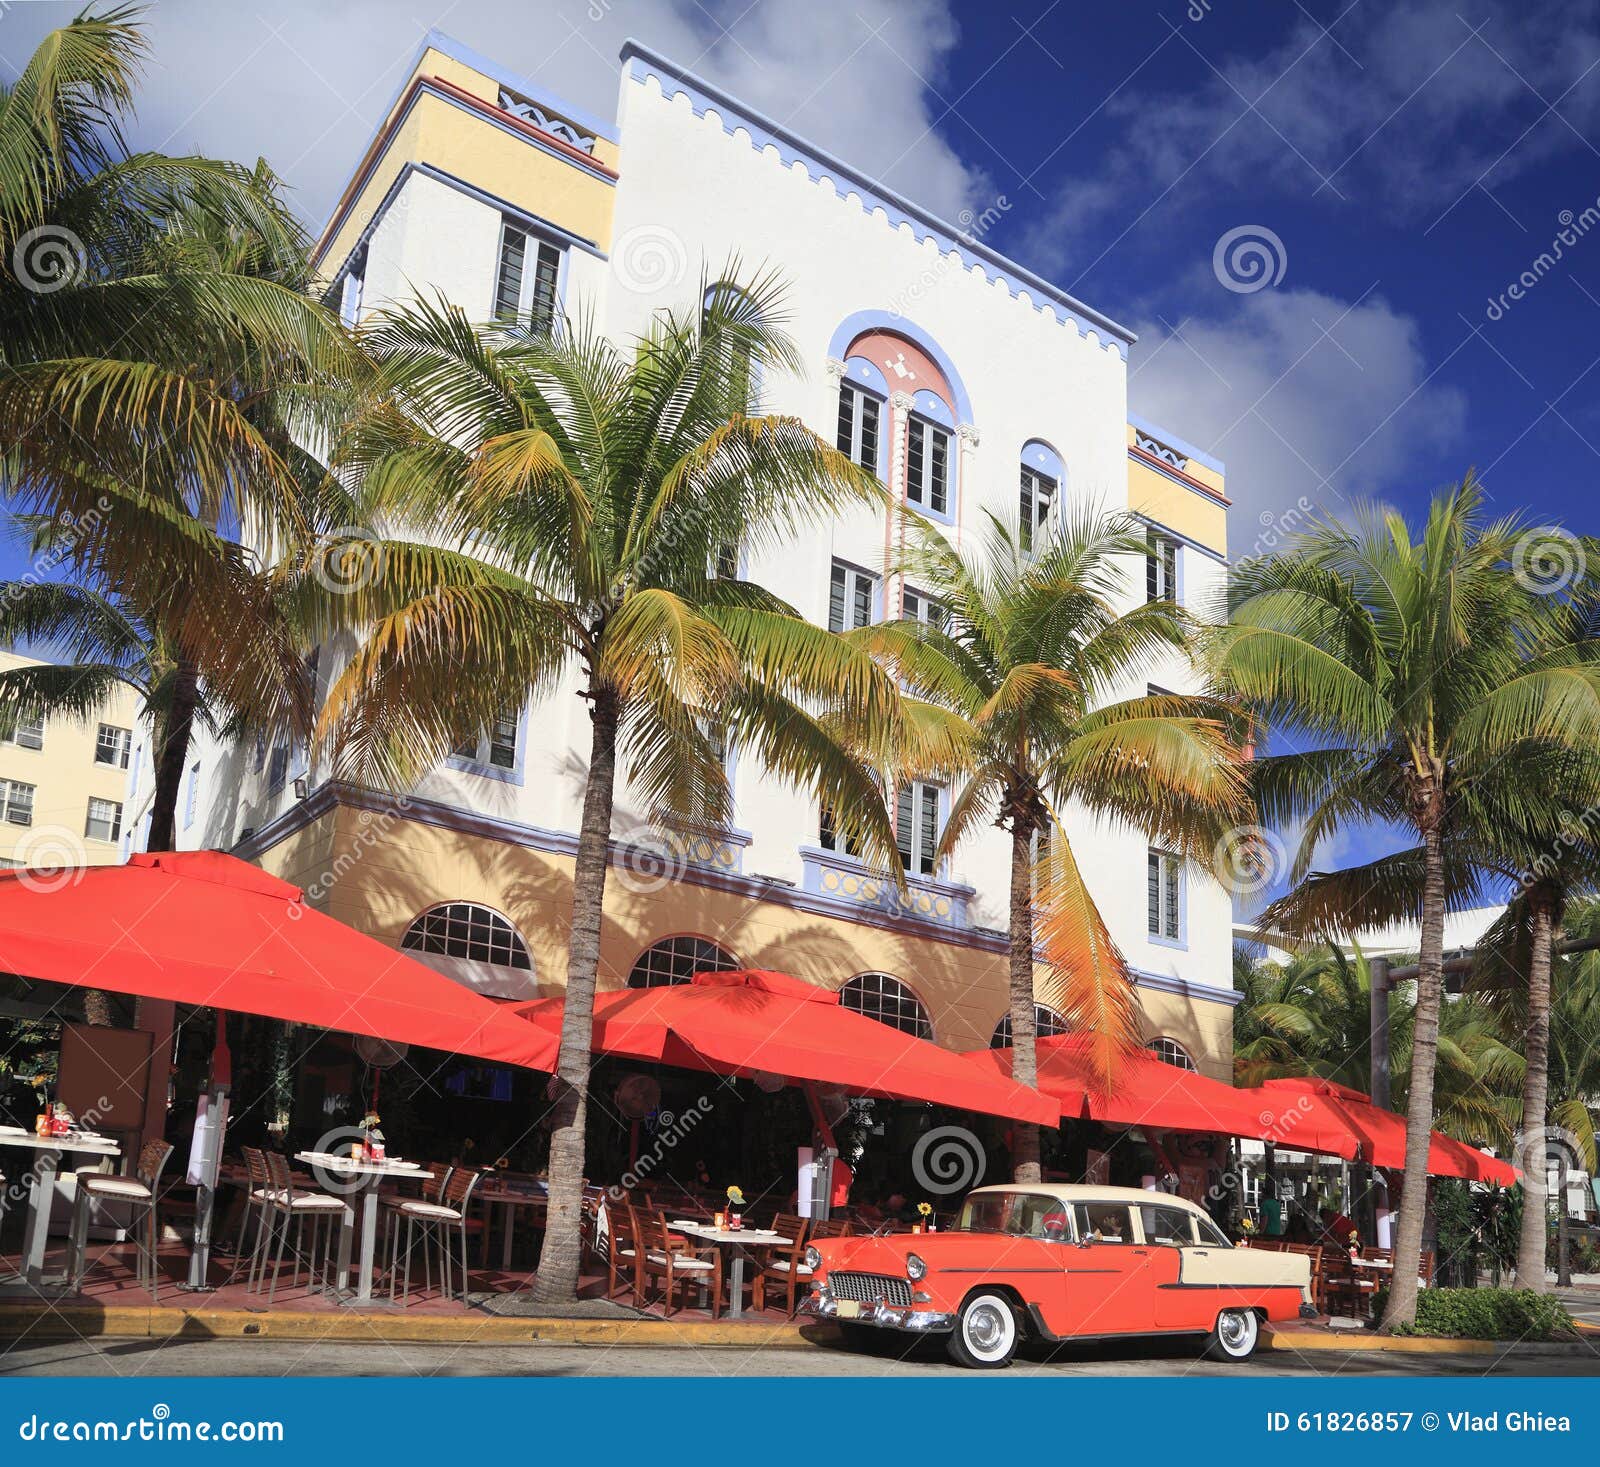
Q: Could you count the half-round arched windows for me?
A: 5